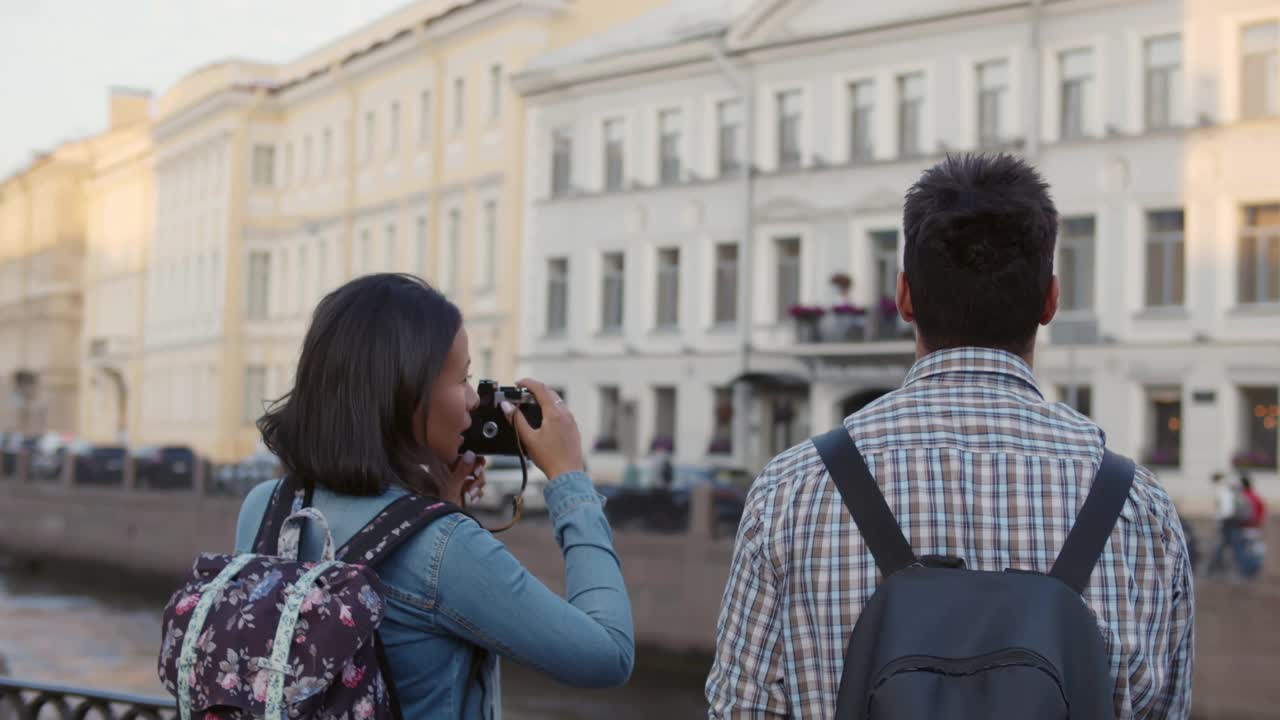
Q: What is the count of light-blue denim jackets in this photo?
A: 1